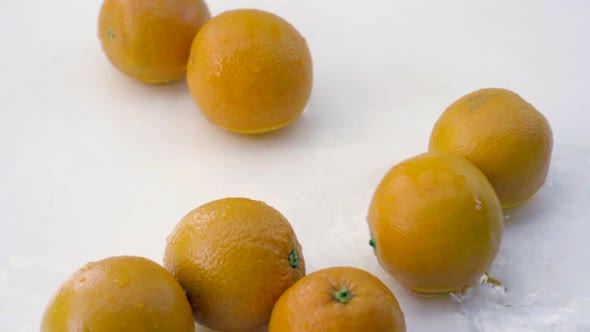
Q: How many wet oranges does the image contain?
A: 7